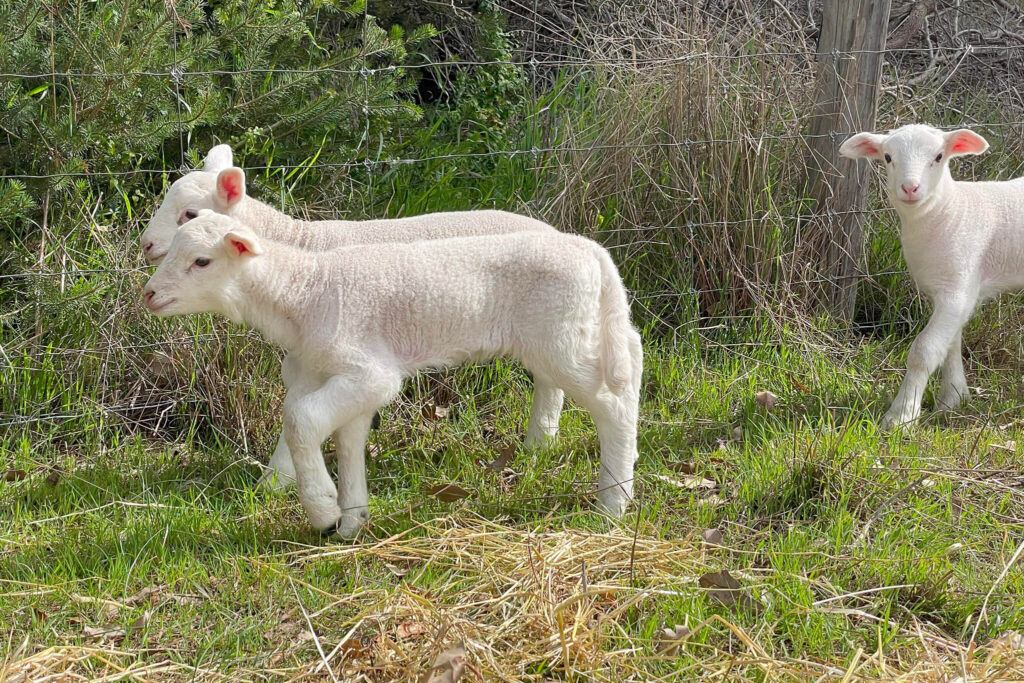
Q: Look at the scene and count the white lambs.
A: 3